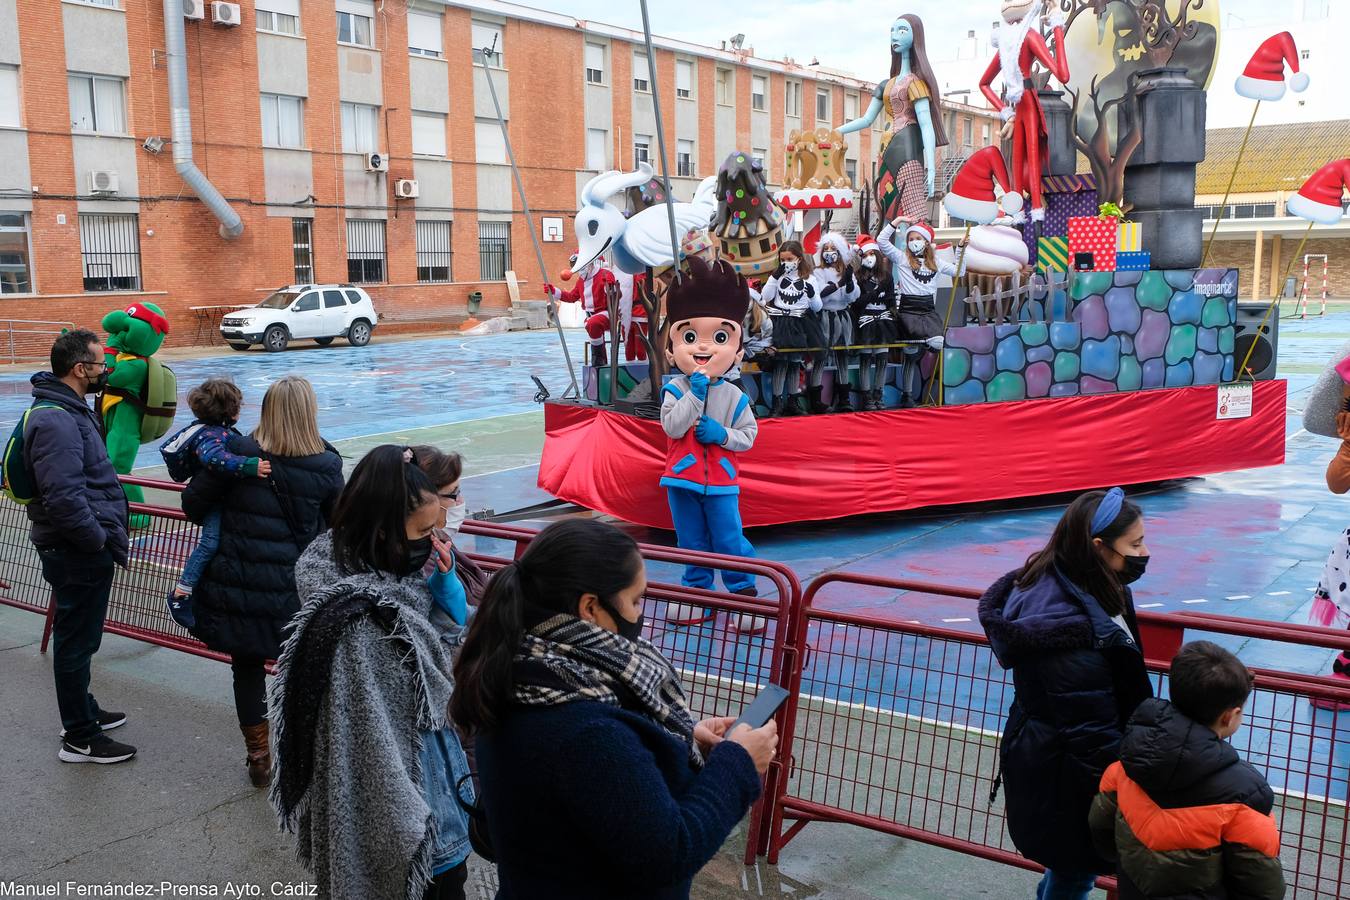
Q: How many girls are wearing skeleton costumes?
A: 4